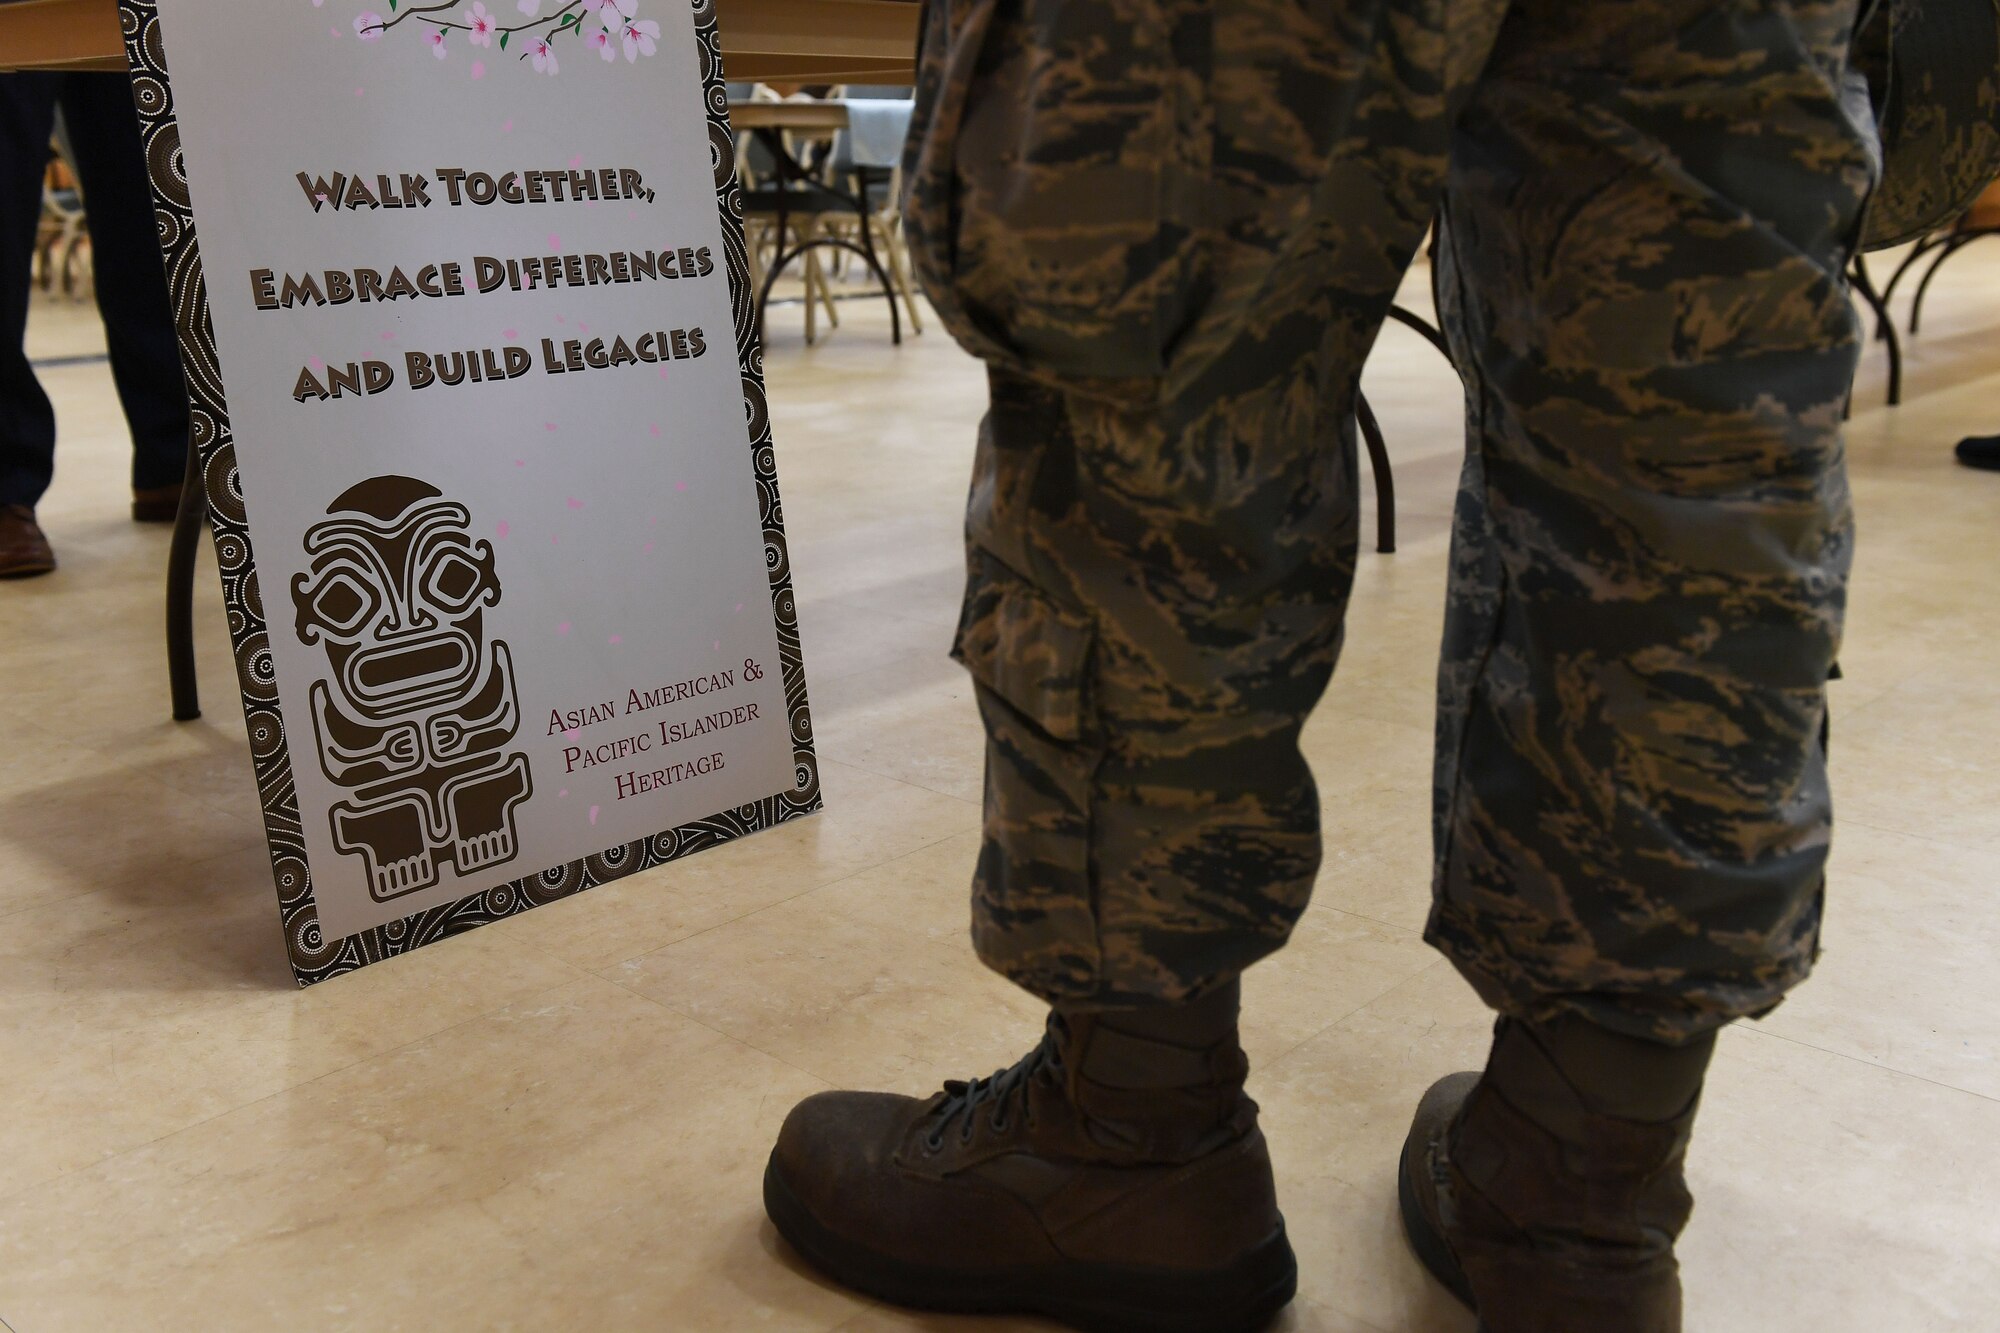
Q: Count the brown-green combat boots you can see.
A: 2